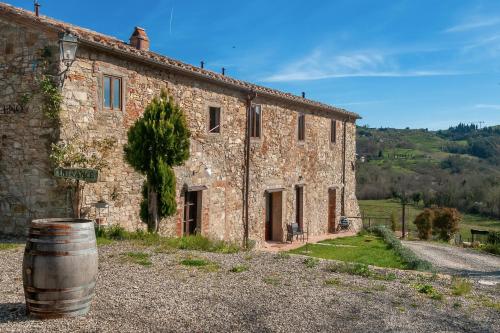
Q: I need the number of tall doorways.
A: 4